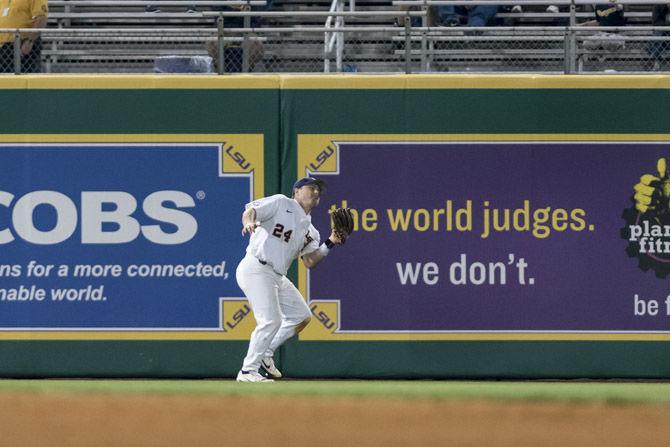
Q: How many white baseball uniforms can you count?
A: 1